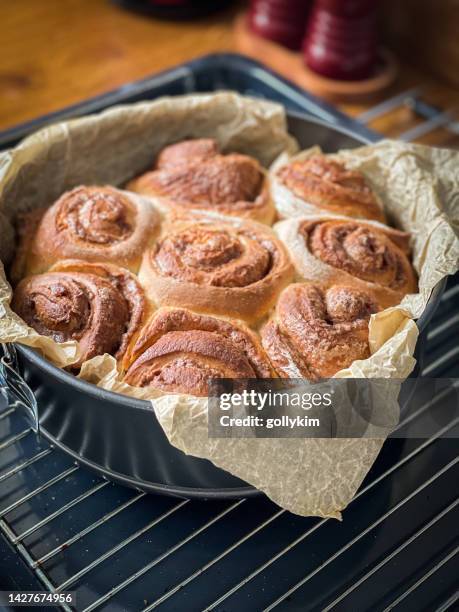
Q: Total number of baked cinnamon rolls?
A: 8